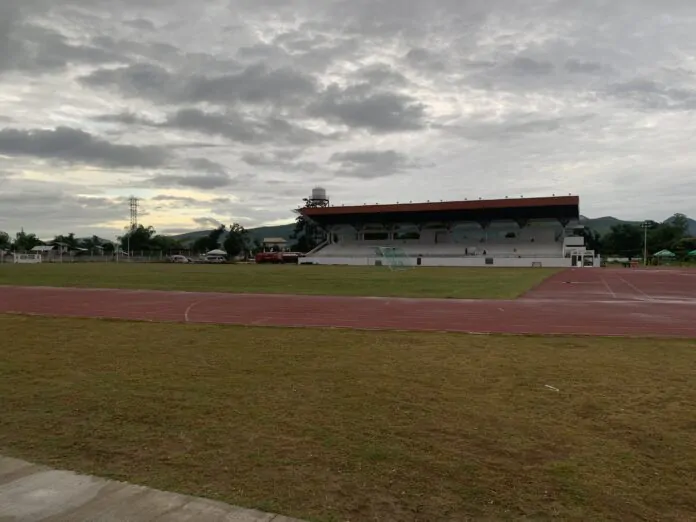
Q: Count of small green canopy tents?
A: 2